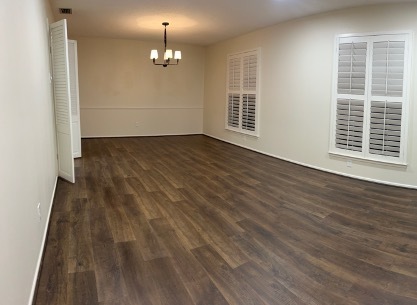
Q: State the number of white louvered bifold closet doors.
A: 2